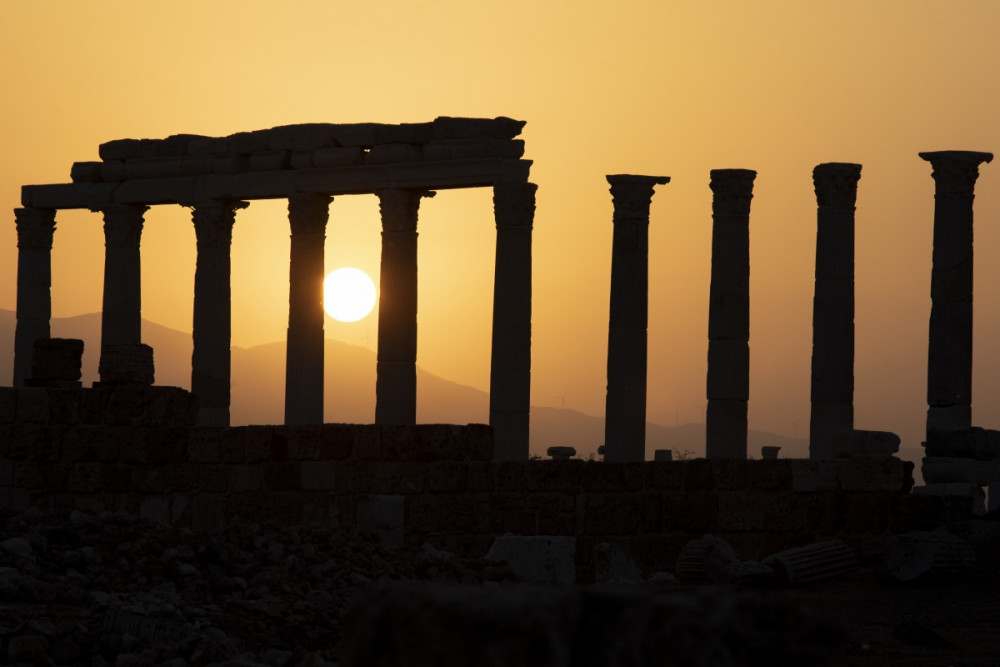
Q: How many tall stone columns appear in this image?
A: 10